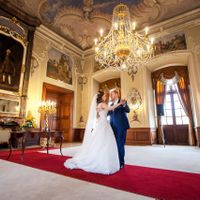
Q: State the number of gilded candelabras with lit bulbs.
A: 1